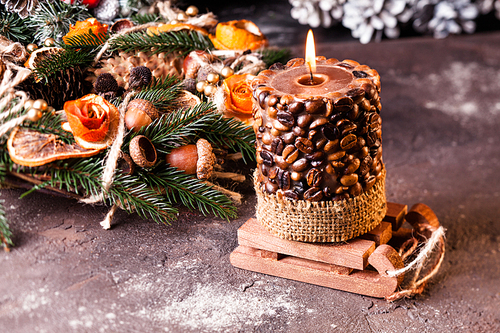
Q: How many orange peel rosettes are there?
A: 4